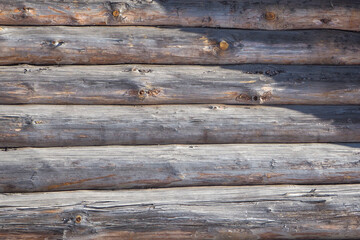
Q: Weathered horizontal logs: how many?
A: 6